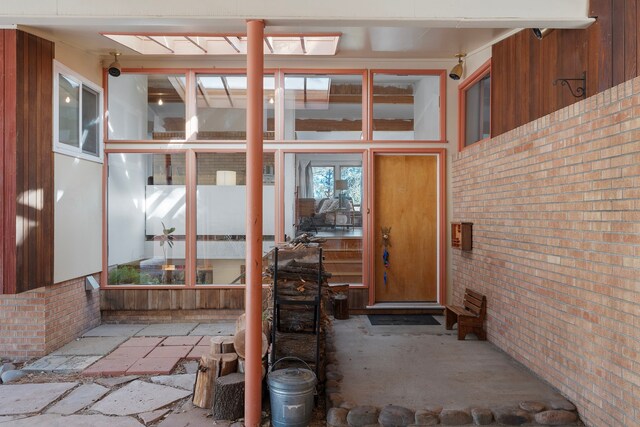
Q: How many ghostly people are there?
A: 0